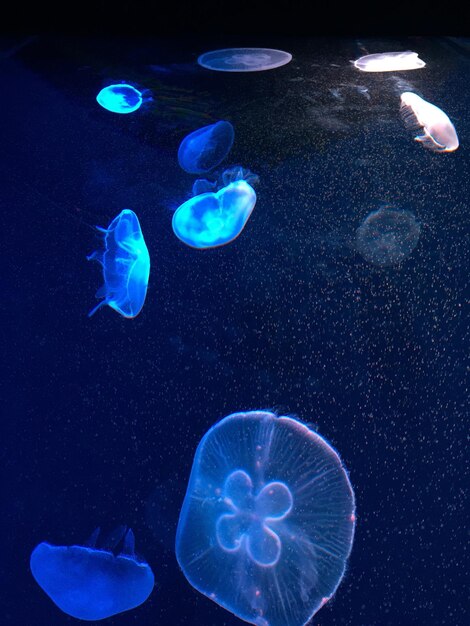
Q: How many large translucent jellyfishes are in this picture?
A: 1